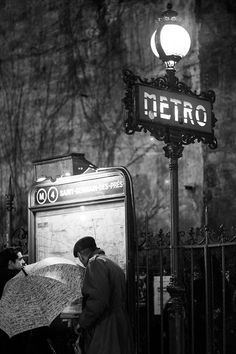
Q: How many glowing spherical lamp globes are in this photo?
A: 1